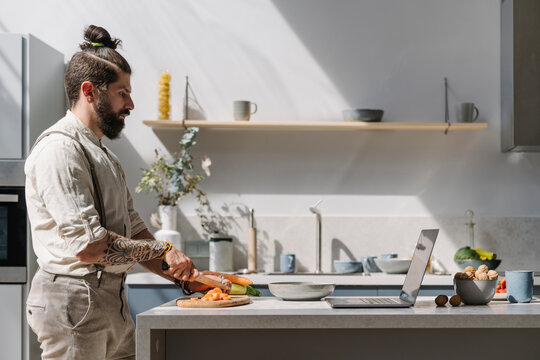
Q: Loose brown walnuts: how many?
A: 2